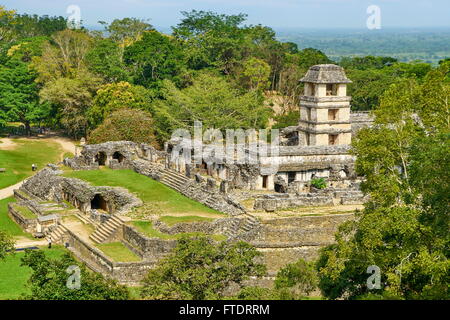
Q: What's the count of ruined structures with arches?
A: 2